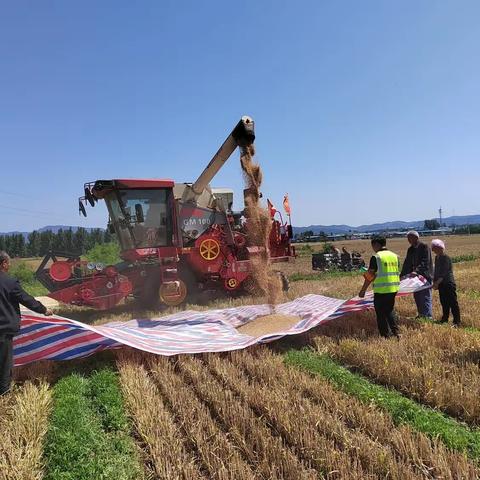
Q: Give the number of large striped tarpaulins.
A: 1